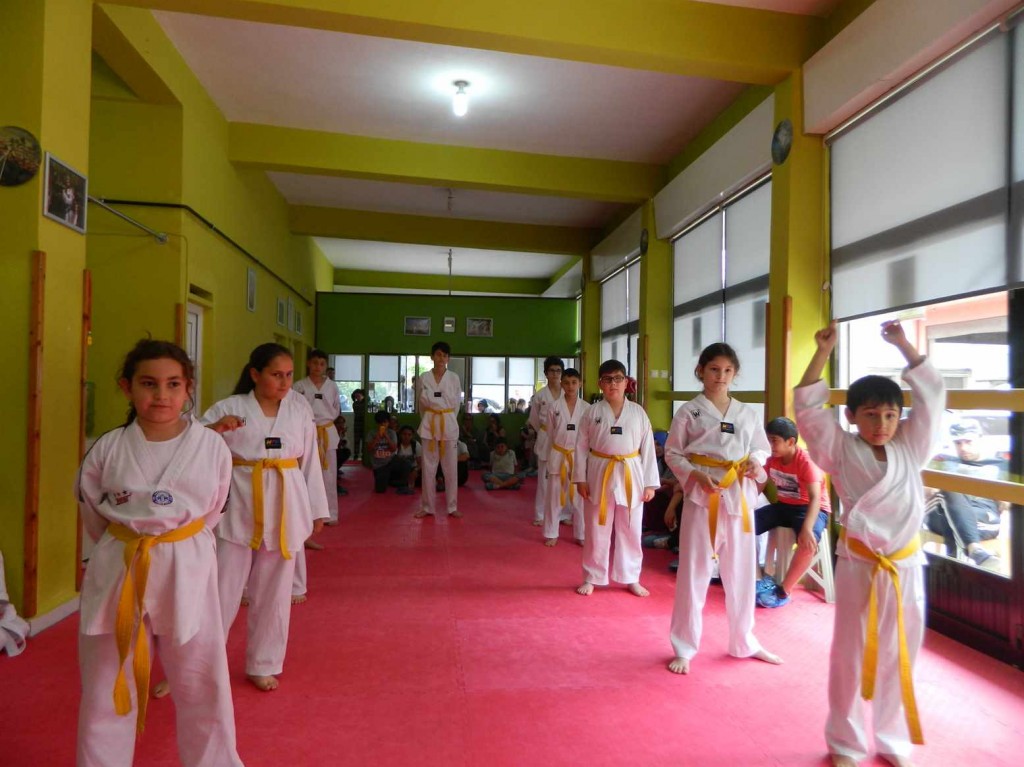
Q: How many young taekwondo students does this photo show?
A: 9